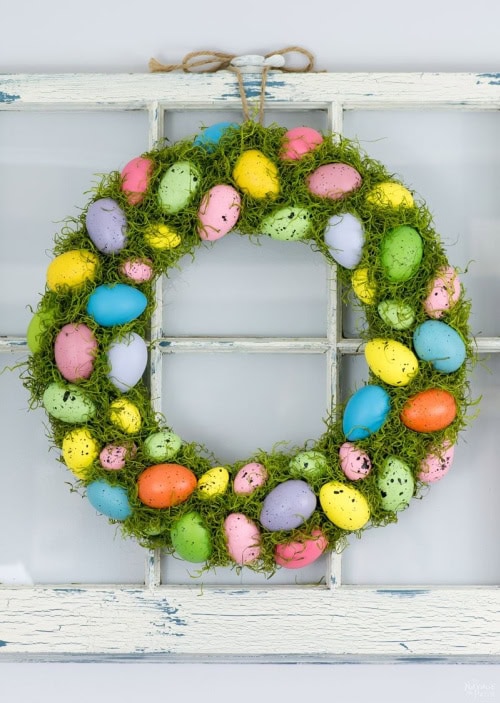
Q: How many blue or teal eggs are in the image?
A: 5